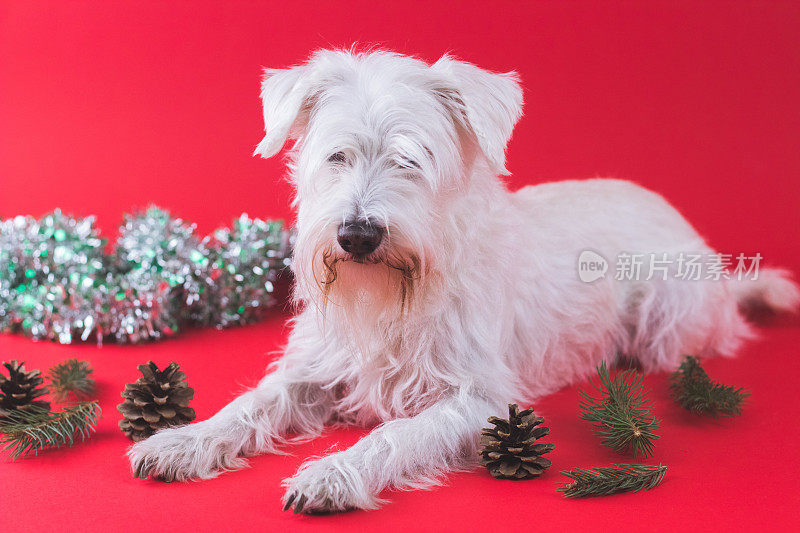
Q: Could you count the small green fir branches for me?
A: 5